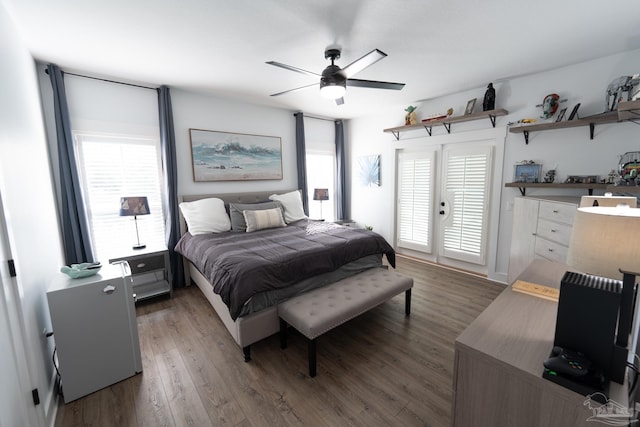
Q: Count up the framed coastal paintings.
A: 1